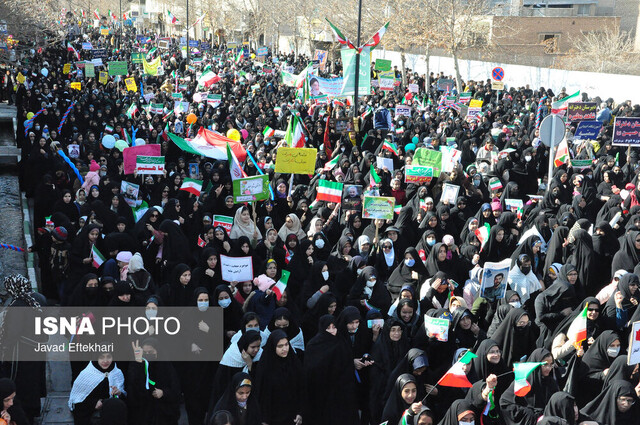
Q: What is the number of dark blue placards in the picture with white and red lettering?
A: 1